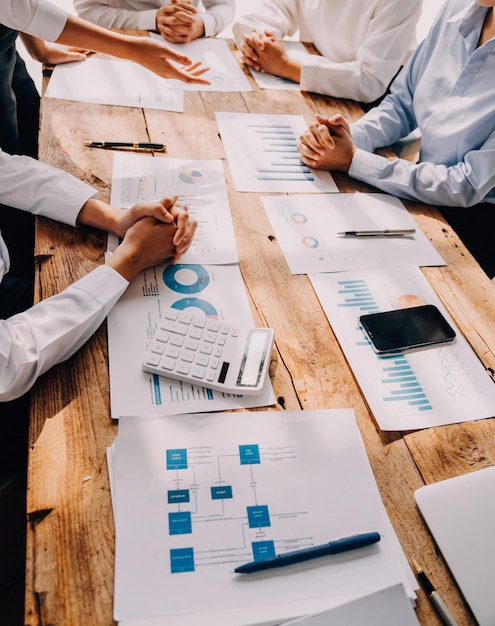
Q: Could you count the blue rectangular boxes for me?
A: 8